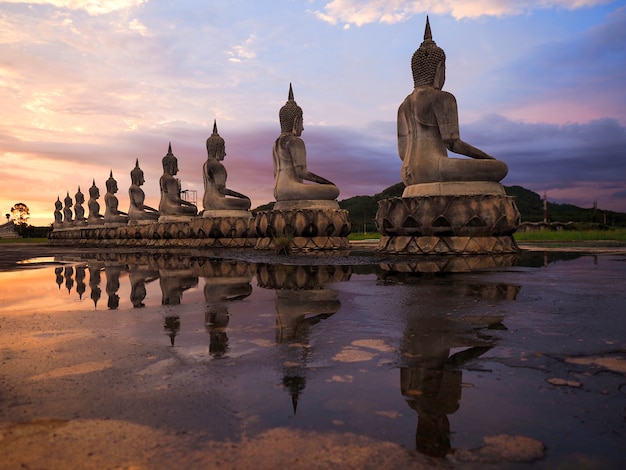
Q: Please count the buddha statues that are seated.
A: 10